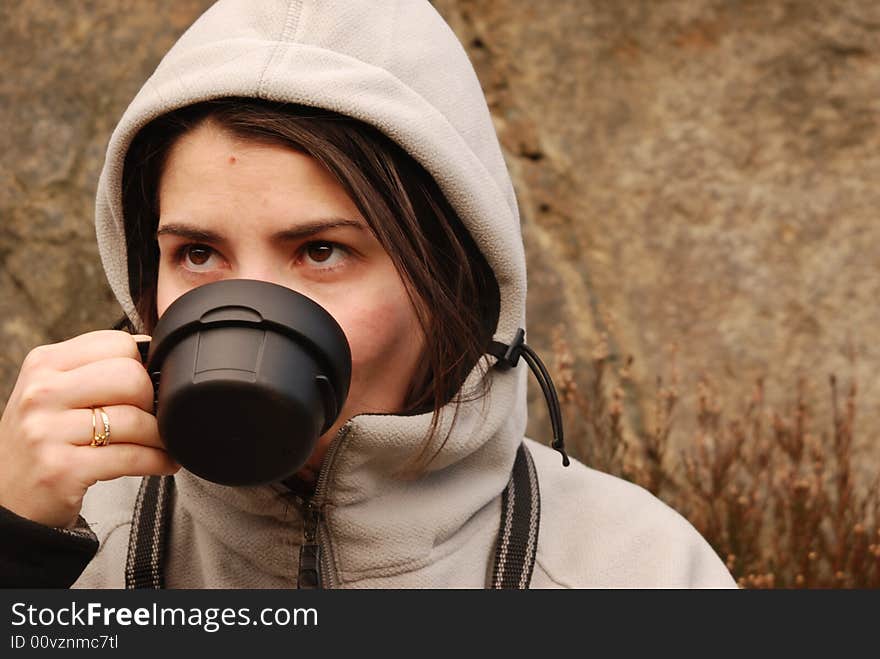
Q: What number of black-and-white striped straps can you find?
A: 2